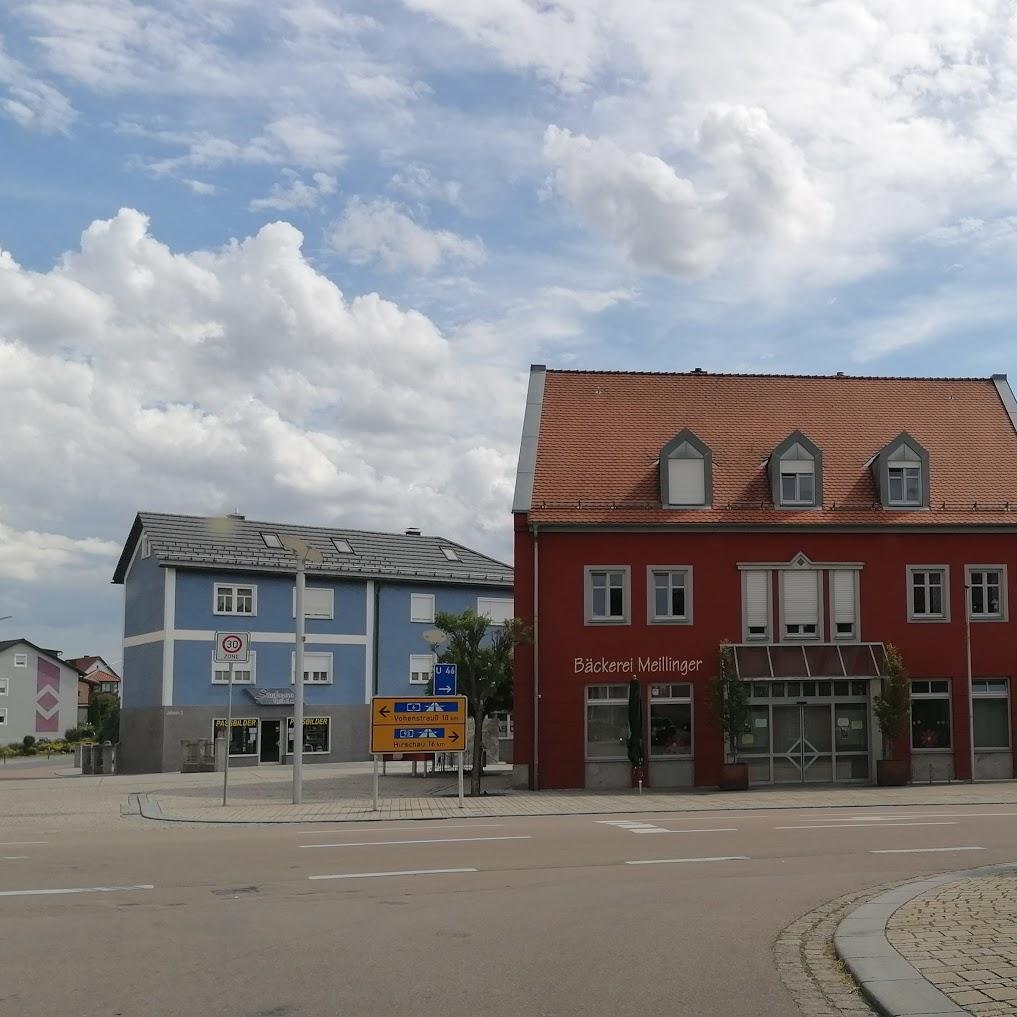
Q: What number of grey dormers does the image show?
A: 3